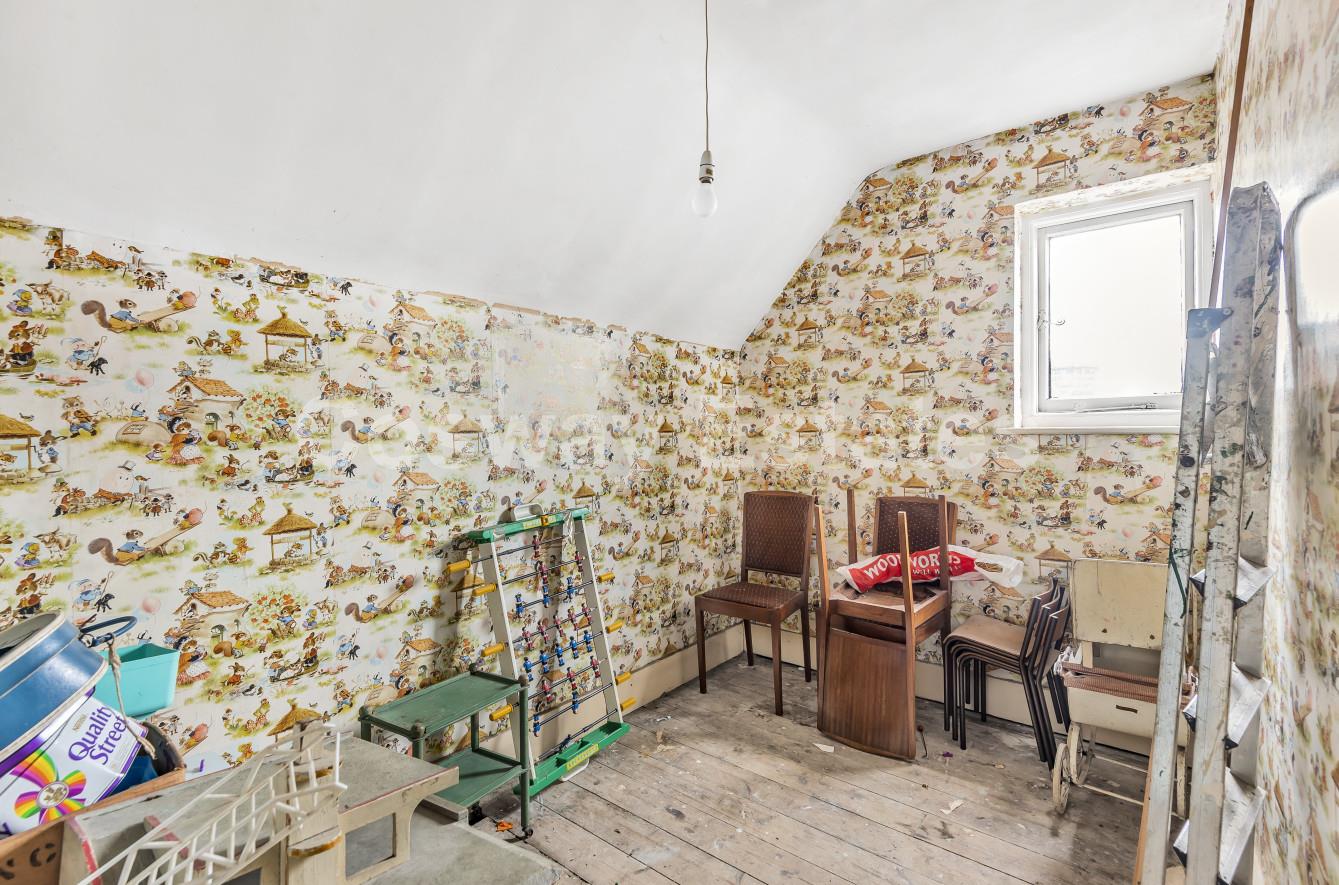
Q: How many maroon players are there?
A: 11